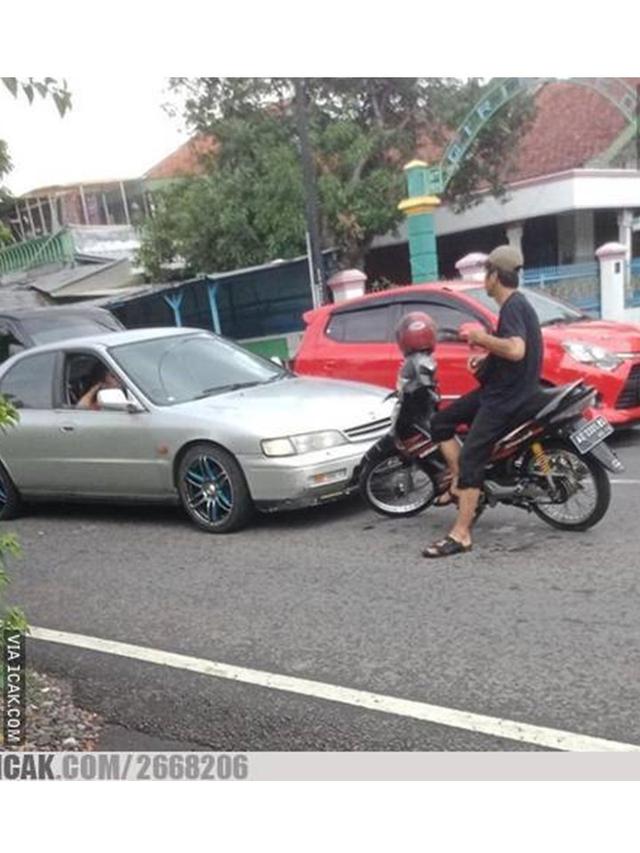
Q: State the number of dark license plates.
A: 1